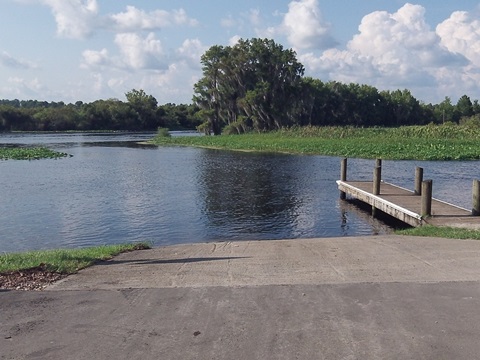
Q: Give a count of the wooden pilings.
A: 6